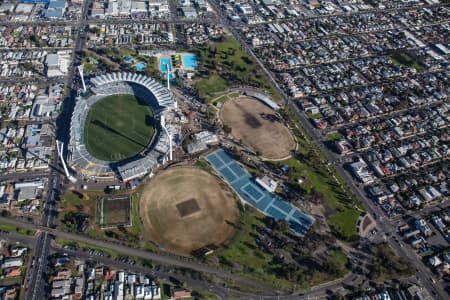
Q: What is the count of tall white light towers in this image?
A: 4